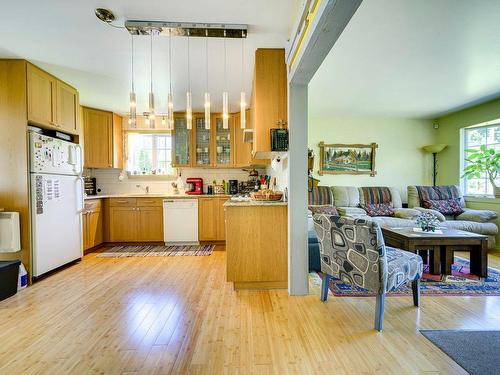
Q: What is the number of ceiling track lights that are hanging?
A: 7